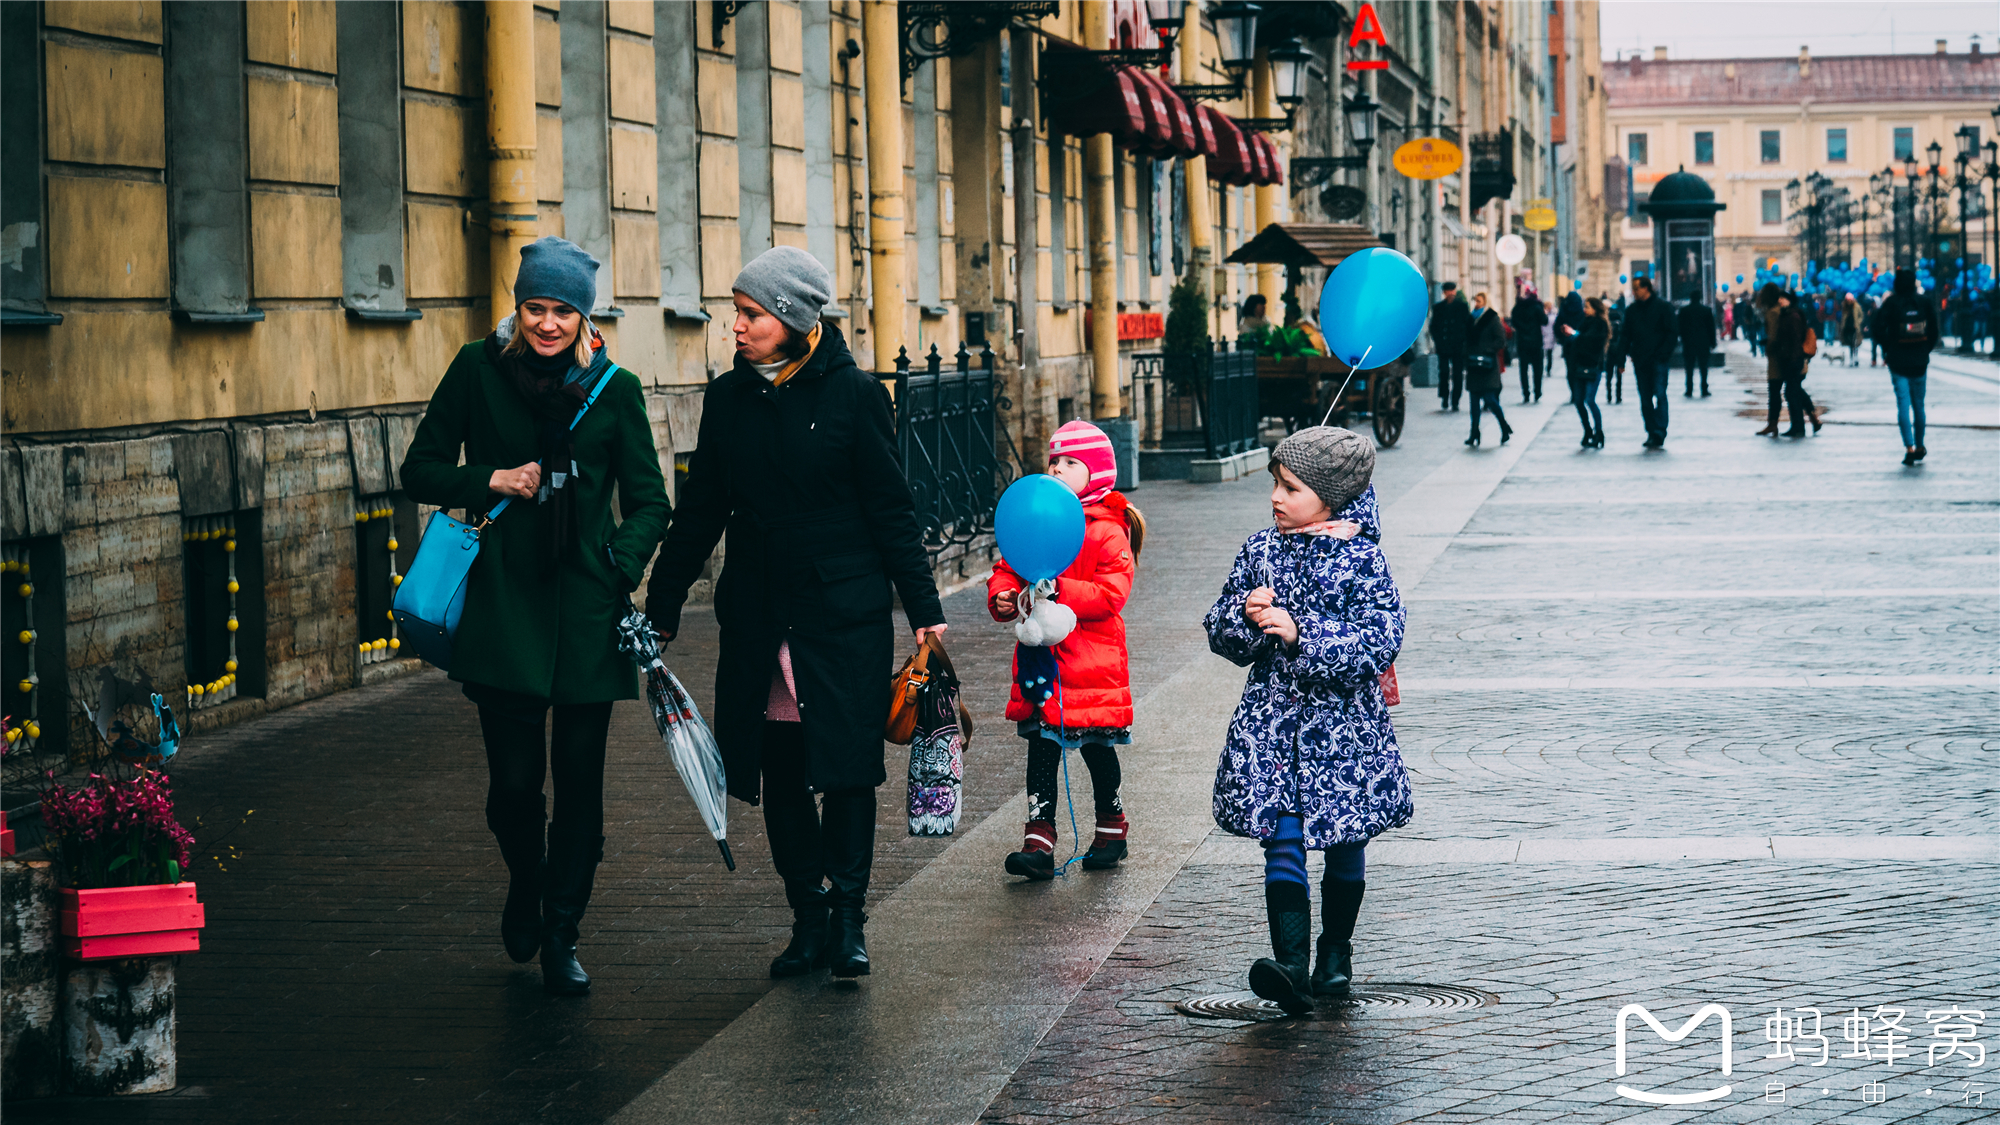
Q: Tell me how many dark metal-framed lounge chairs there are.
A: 0